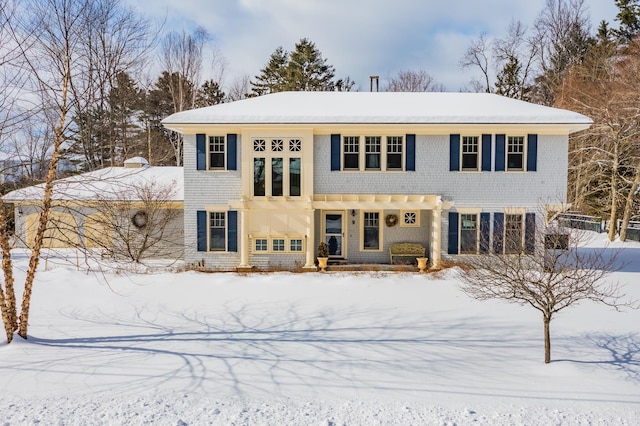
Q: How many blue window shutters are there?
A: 14